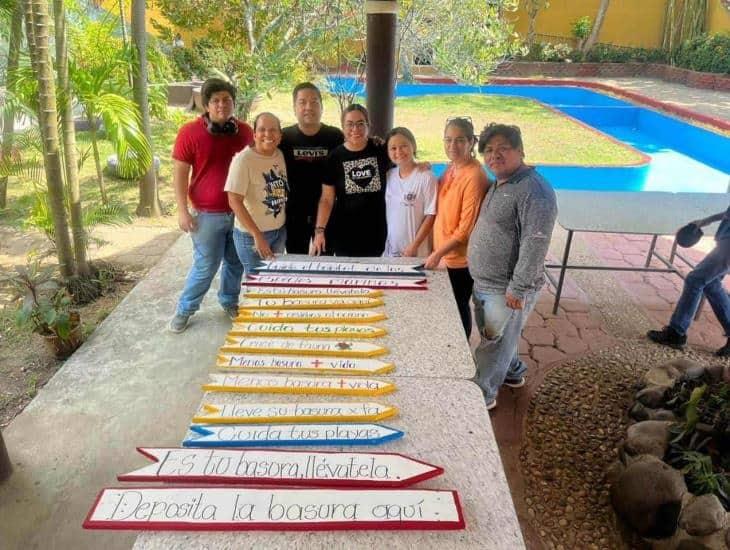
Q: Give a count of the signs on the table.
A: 13